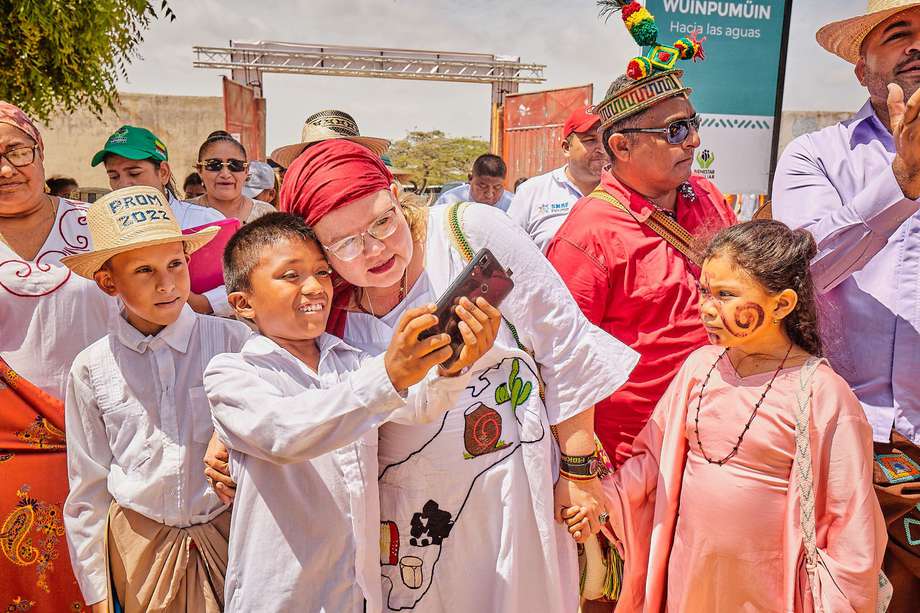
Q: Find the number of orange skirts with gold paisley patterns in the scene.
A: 1